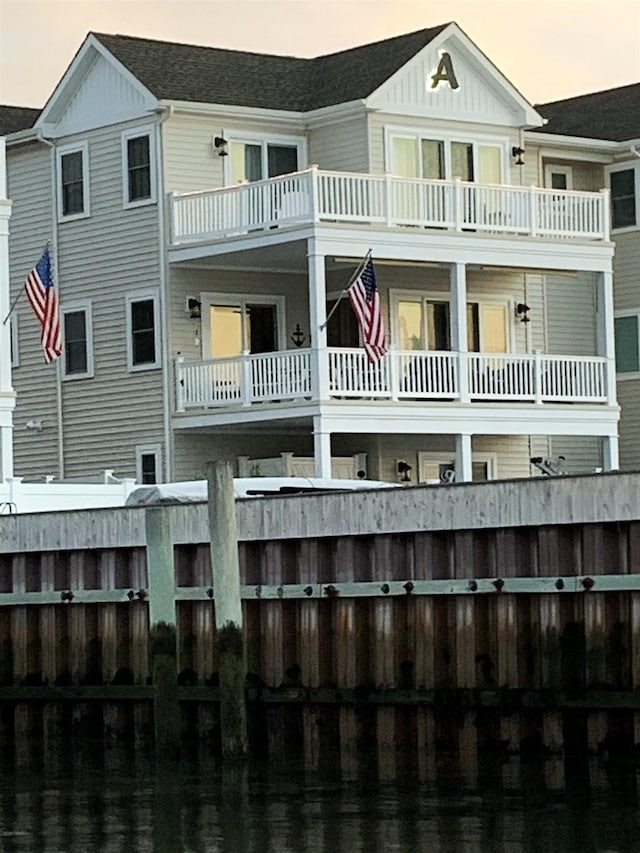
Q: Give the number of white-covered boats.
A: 1